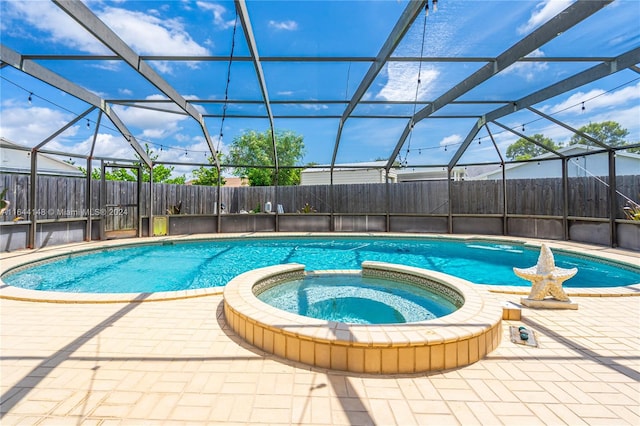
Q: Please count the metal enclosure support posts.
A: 11